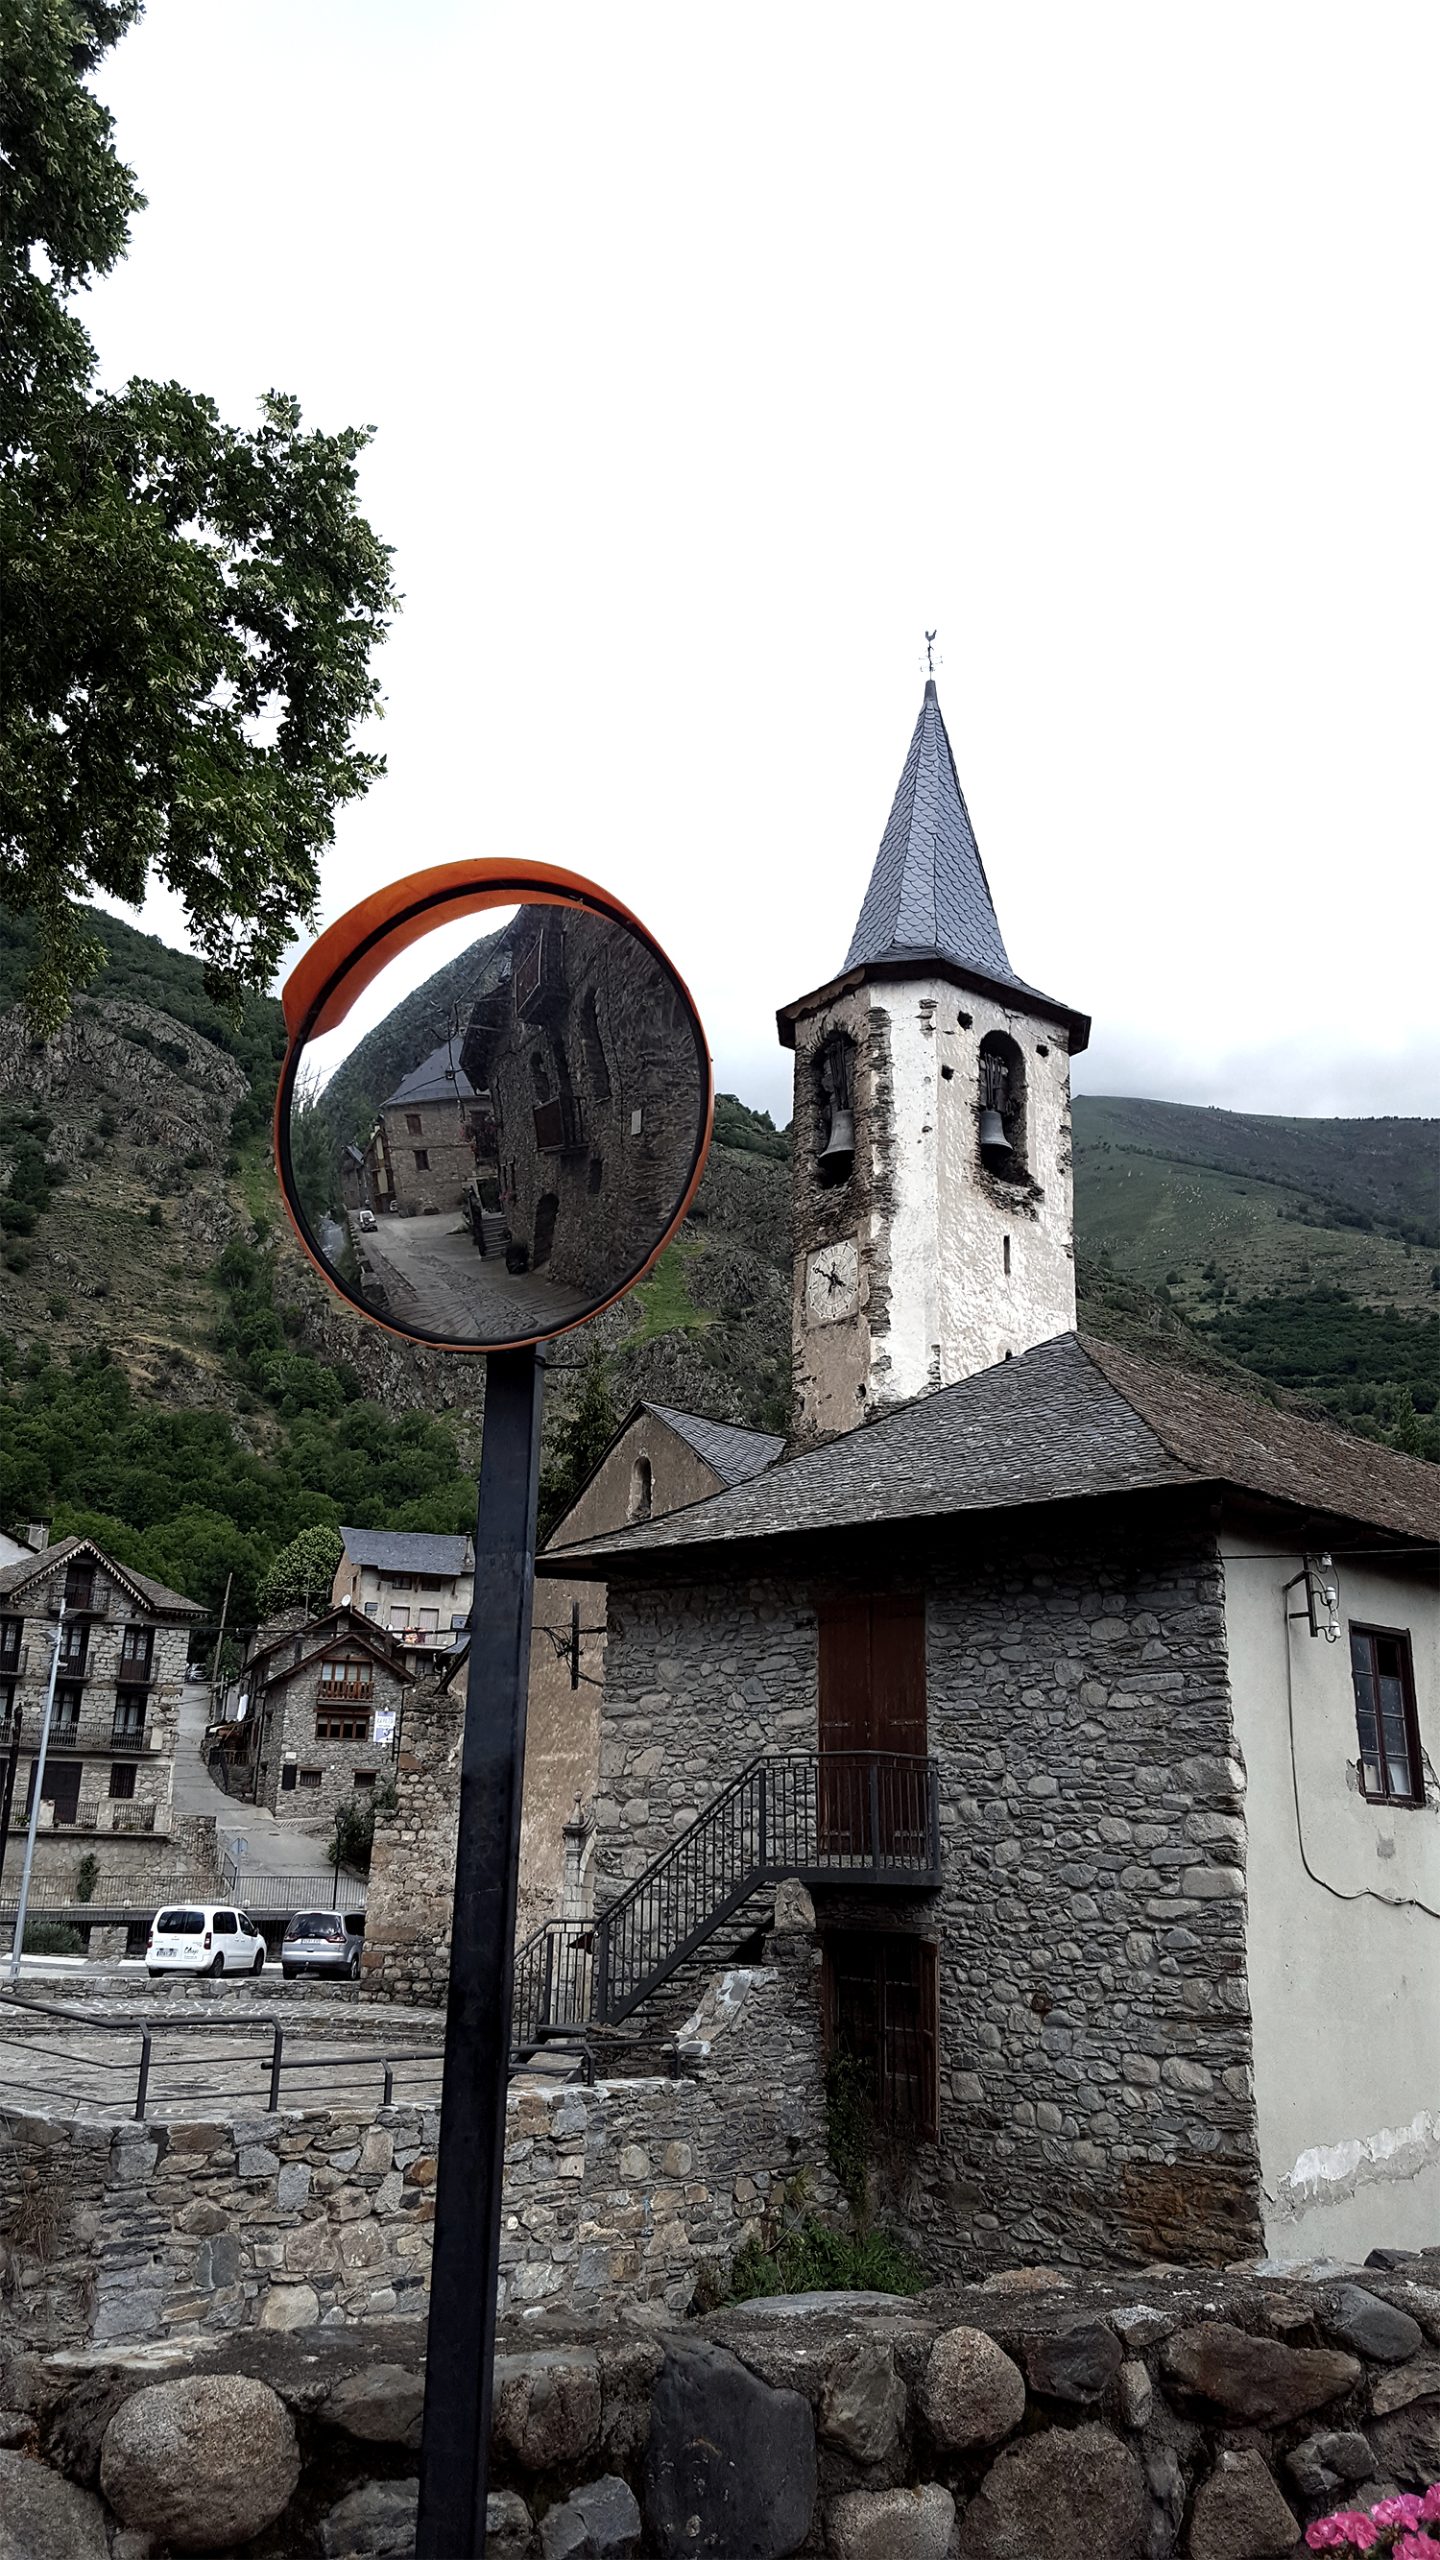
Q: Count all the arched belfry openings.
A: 2